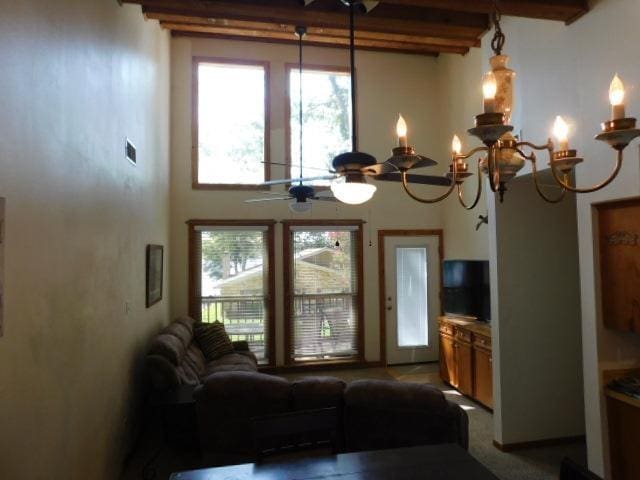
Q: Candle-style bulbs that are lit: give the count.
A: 5